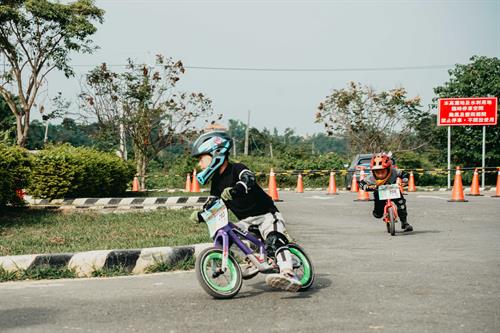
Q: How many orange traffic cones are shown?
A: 13